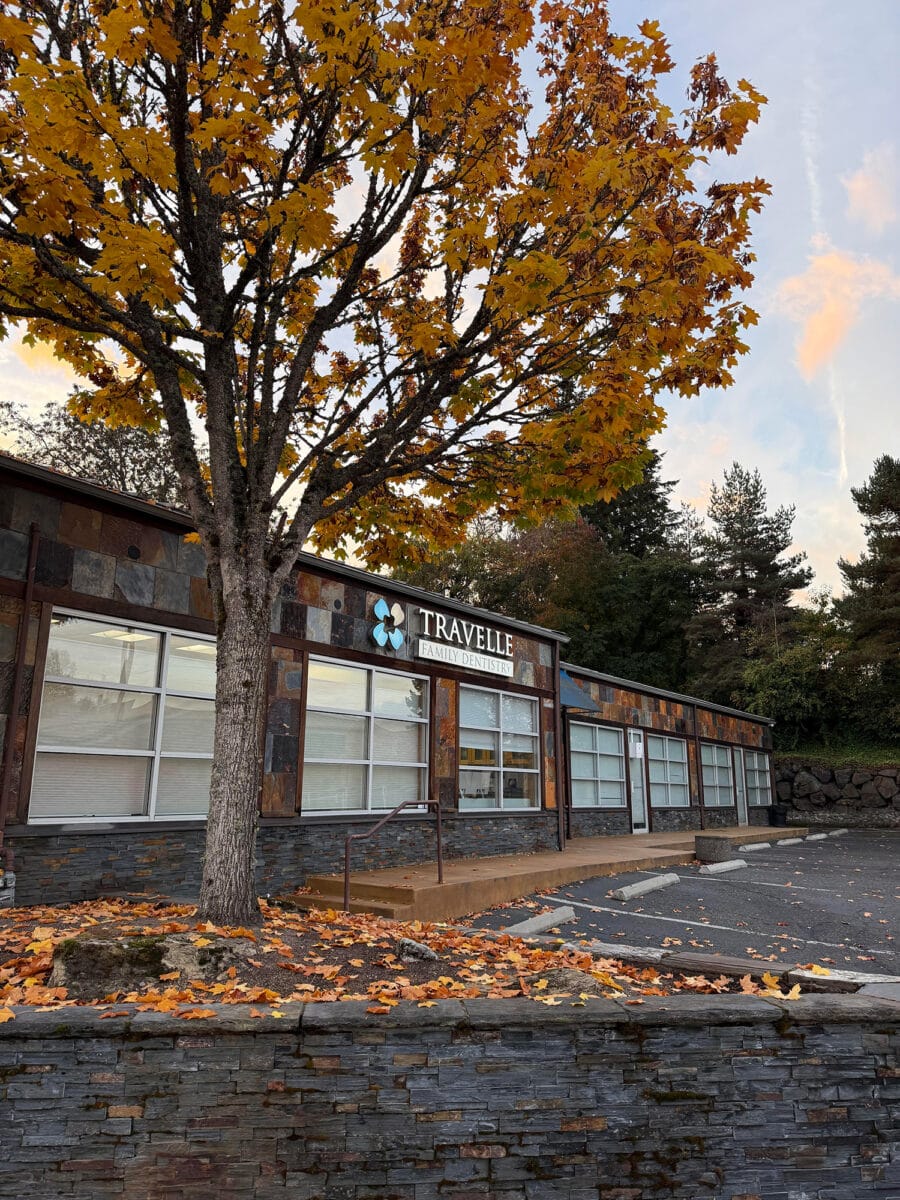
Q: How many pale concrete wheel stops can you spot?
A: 7